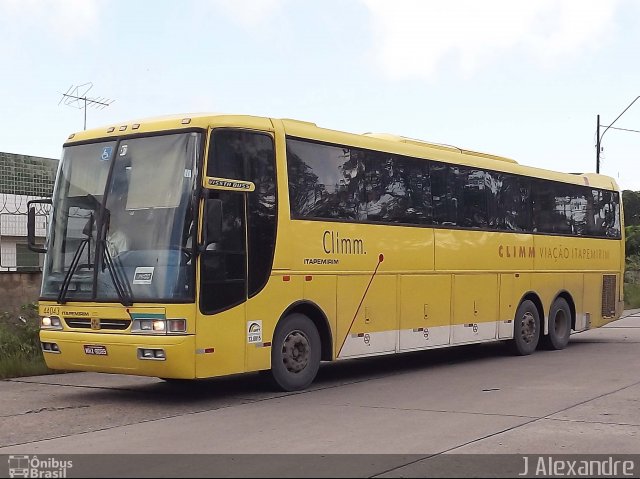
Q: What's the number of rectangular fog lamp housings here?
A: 2